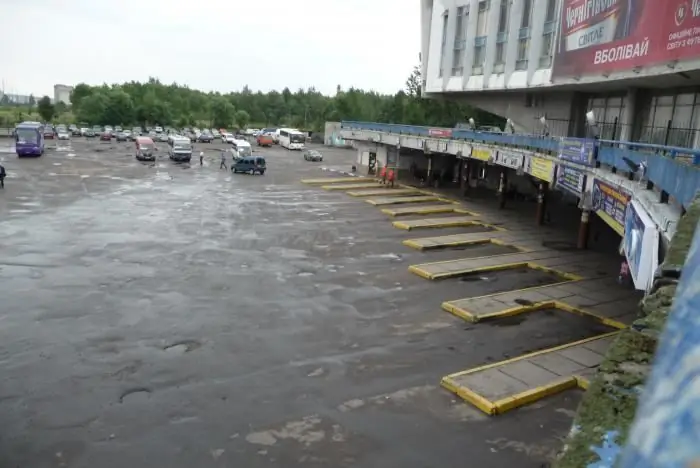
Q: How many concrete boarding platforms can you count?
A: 10